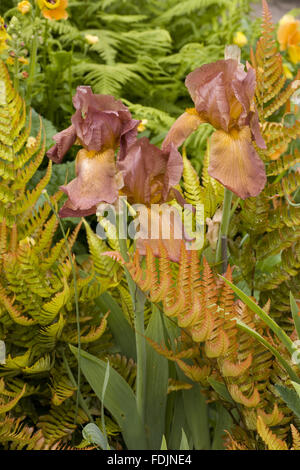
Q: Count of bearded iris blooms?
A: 3